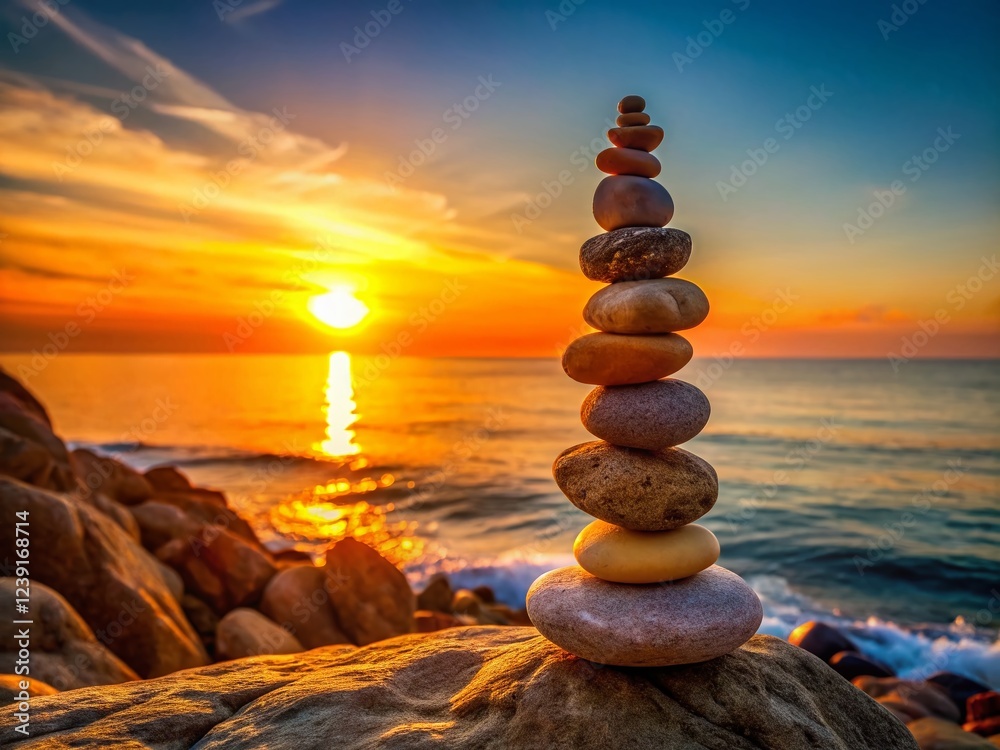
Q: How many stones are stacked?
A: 12